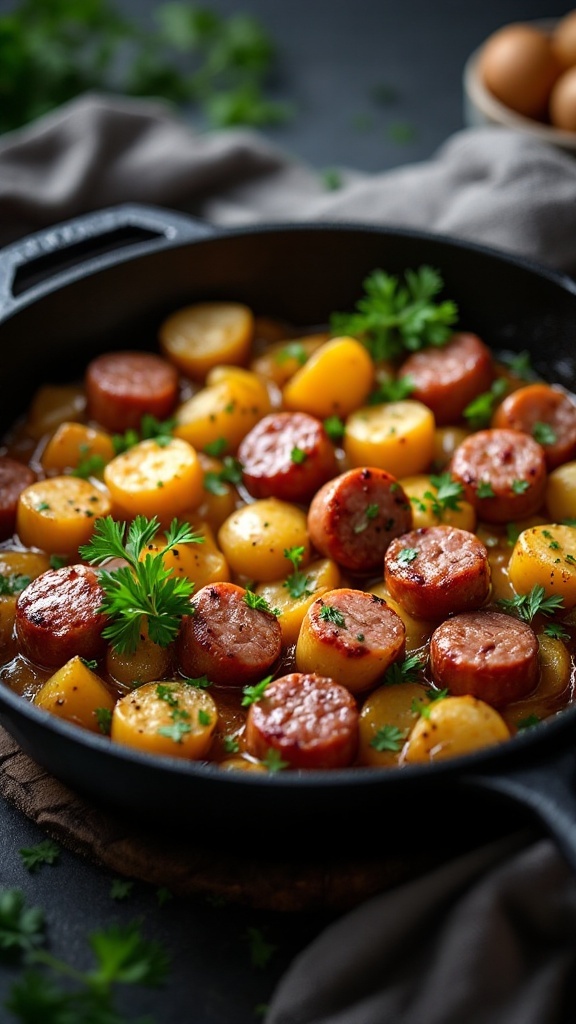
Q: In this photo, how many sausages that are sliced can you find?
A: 13